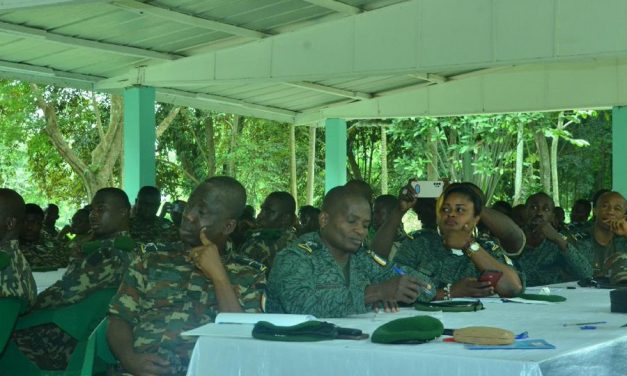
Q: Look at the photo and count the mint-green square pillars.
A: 3